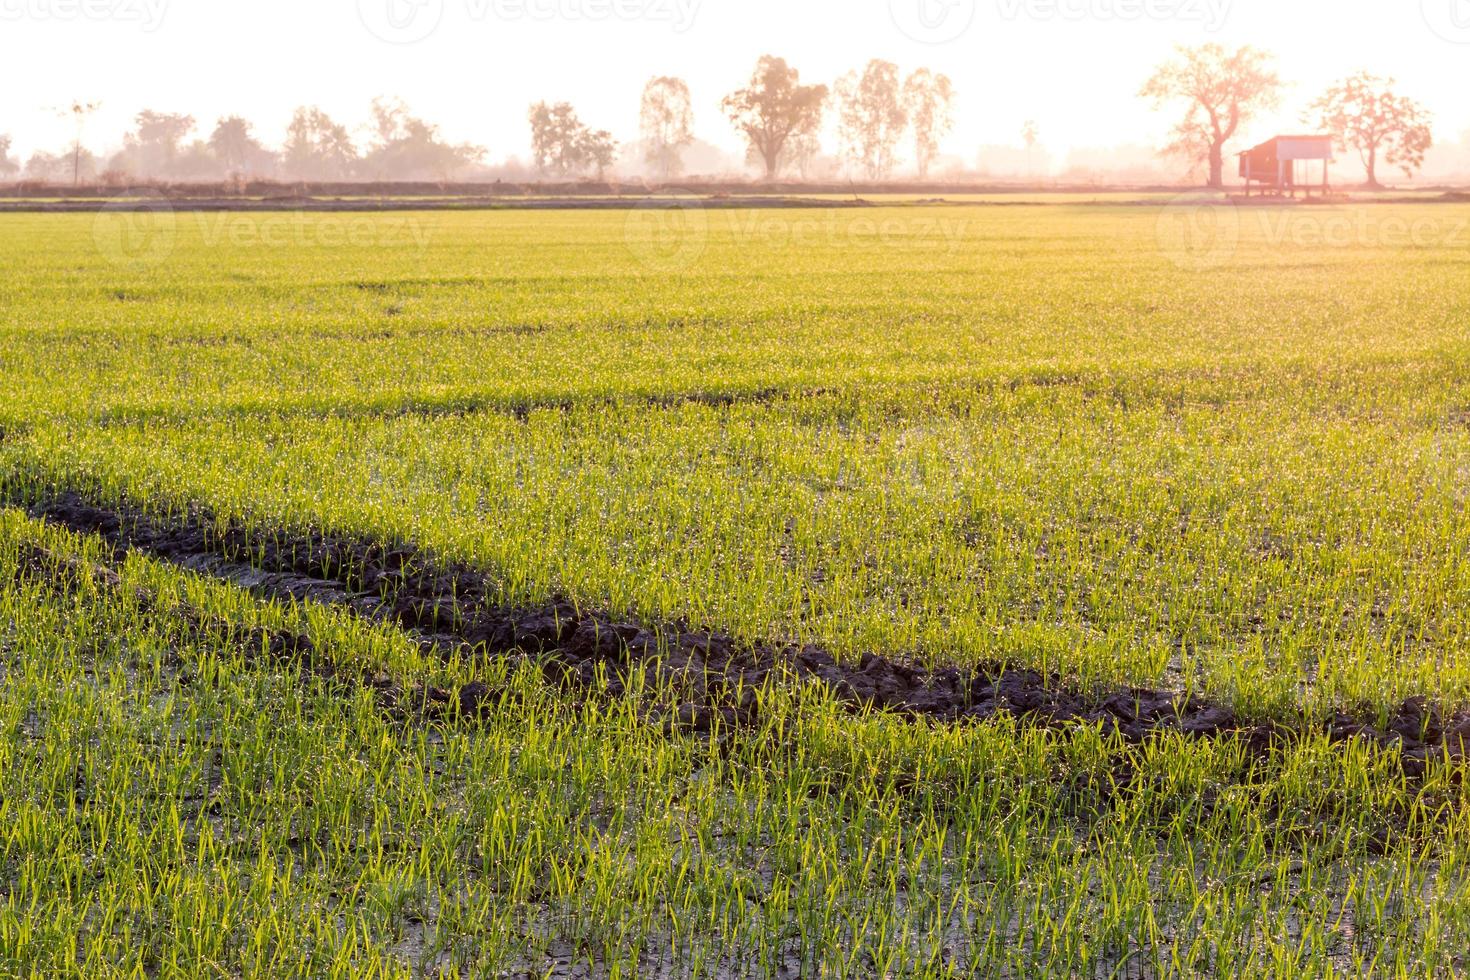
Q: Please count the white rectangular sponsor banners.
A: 0